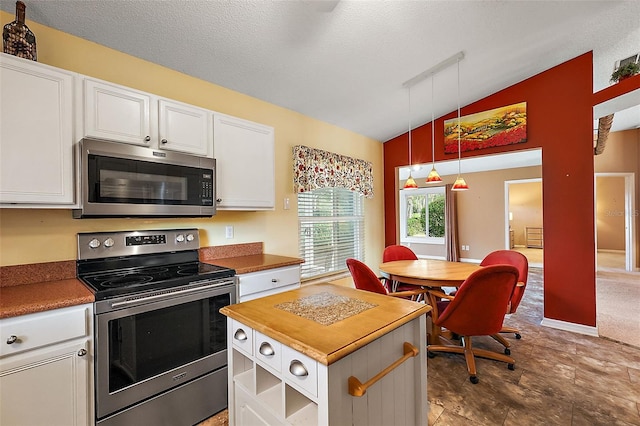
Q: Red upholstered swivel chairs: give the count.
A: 4